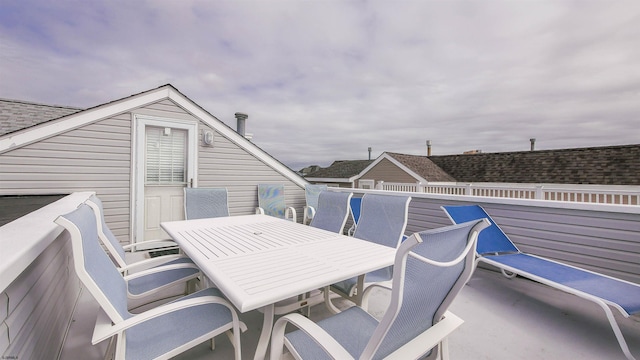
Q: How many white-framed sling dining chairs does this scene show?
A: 8